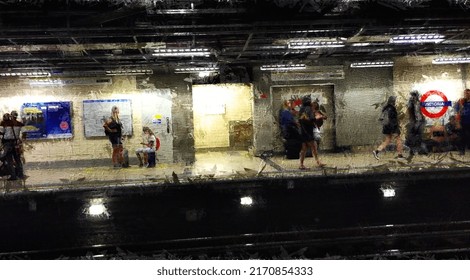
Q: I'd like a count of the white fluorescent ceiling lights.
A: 9